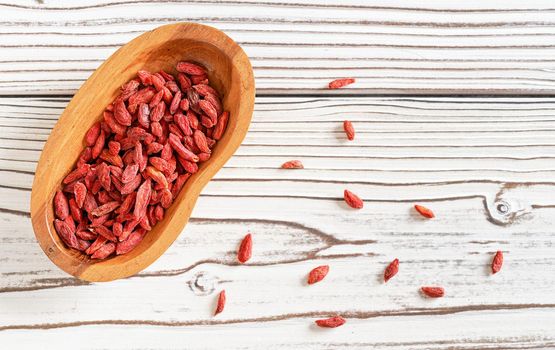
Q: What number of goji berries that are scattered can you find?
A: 12